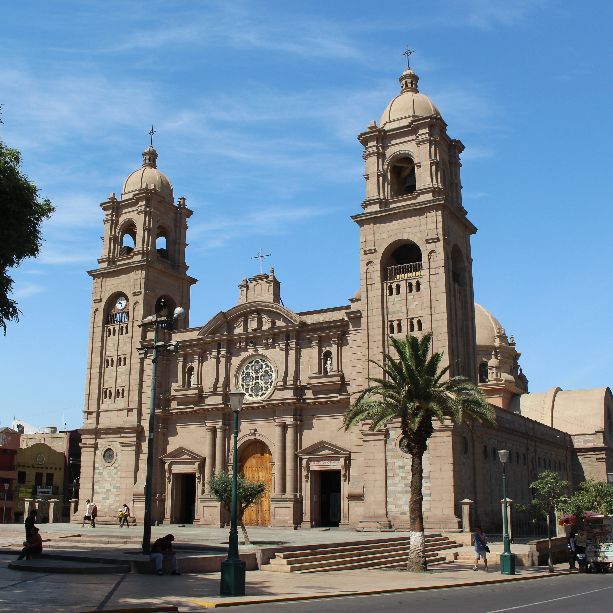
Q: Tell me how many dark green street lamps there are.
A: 3